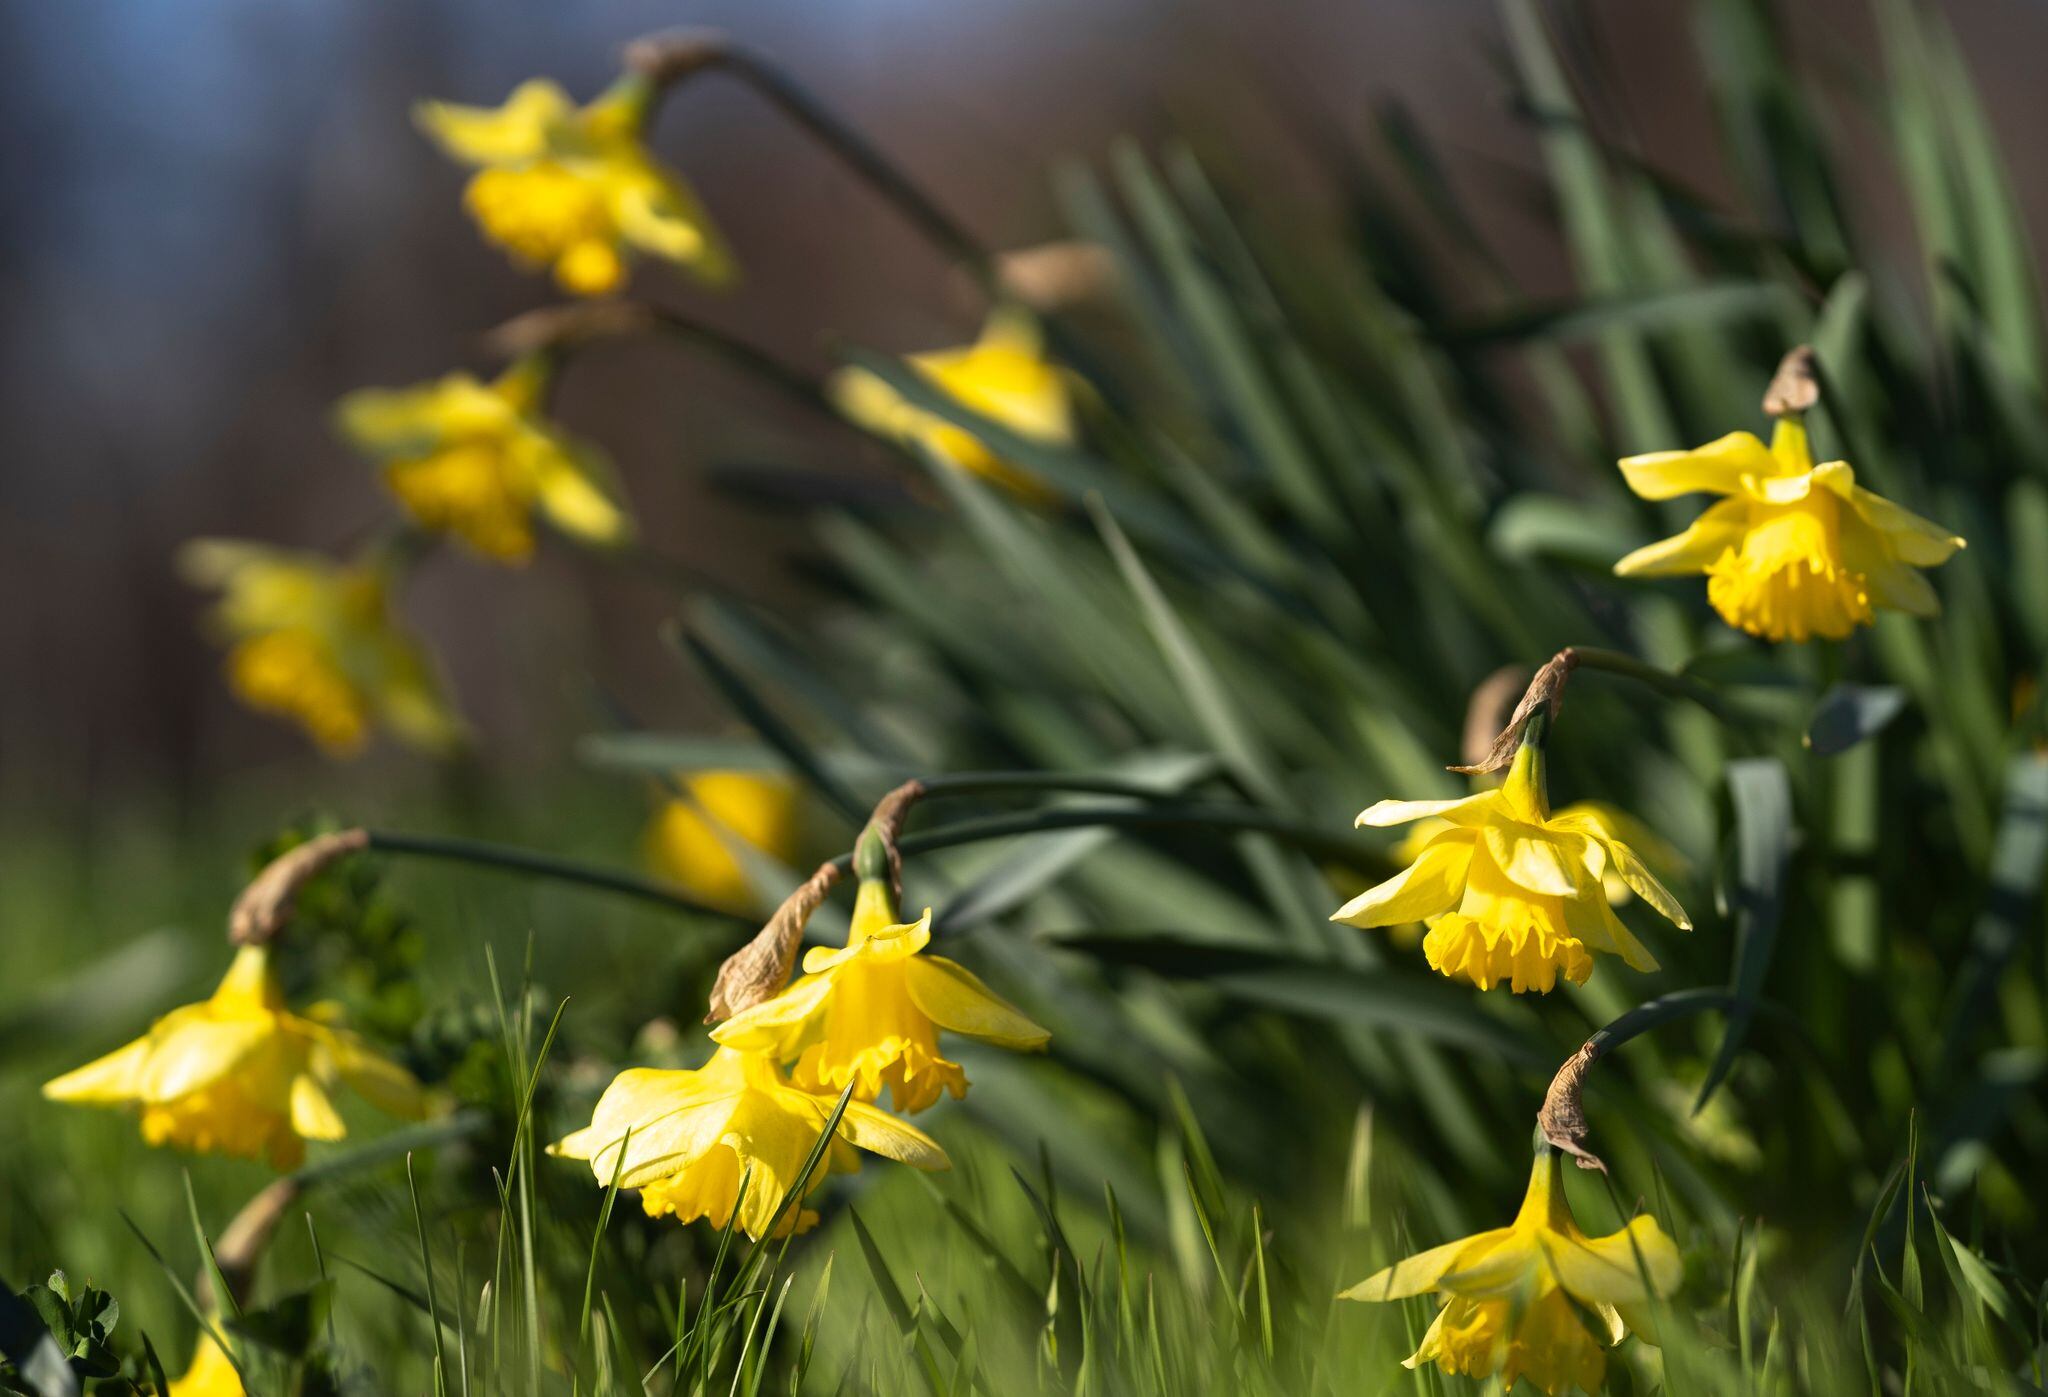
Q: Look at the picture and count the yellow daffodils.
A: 13